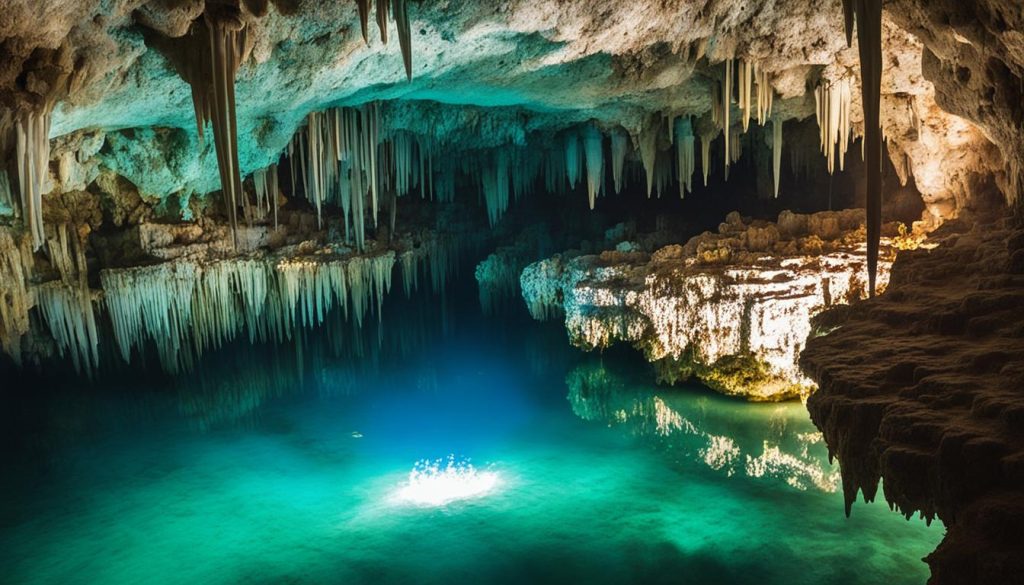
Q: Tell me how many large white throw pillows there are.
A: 0